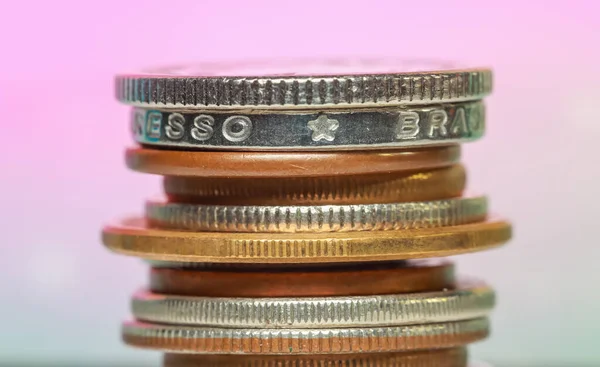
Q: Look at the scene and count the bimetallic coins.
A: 1